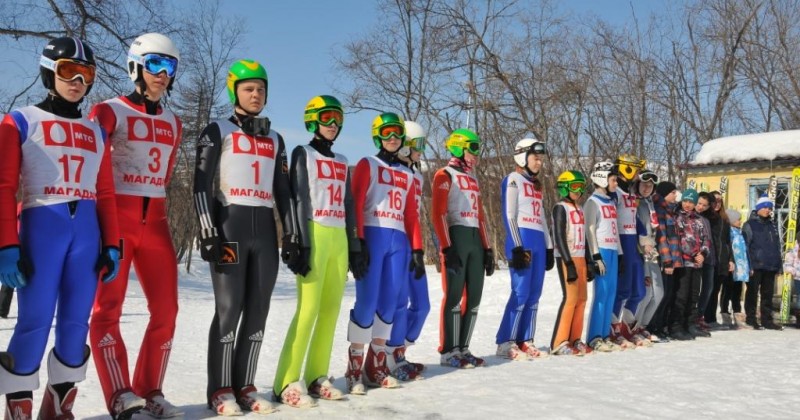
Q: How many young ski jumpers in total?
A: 12